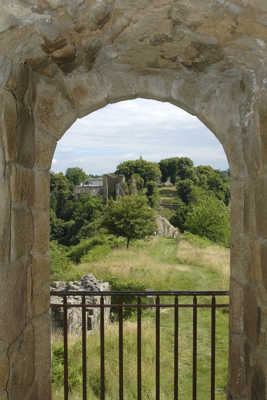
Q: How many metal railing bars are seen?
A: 9